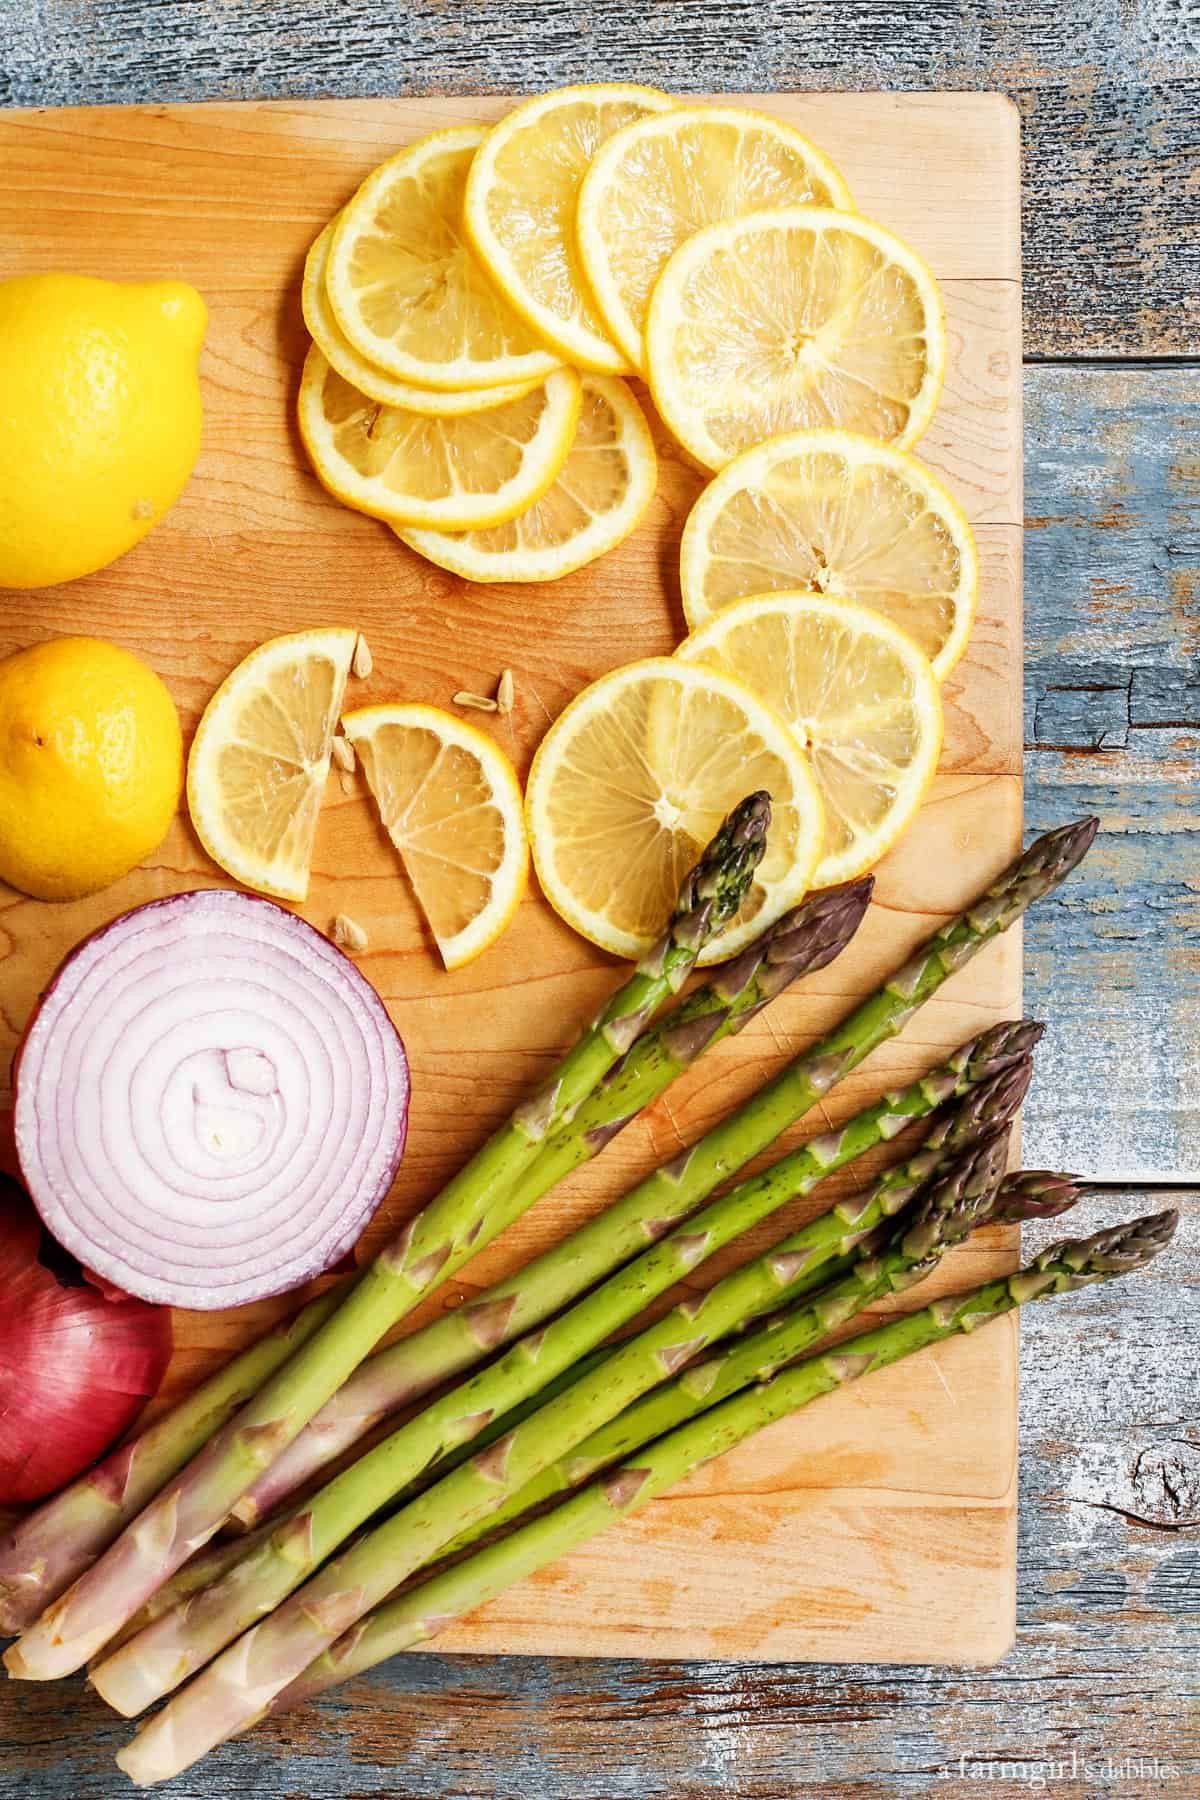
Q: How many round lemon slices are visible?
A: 10